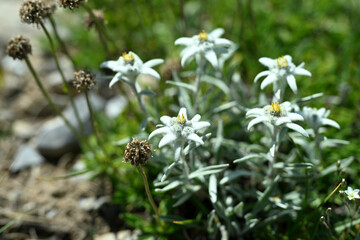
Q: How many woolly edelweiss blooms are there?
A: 6